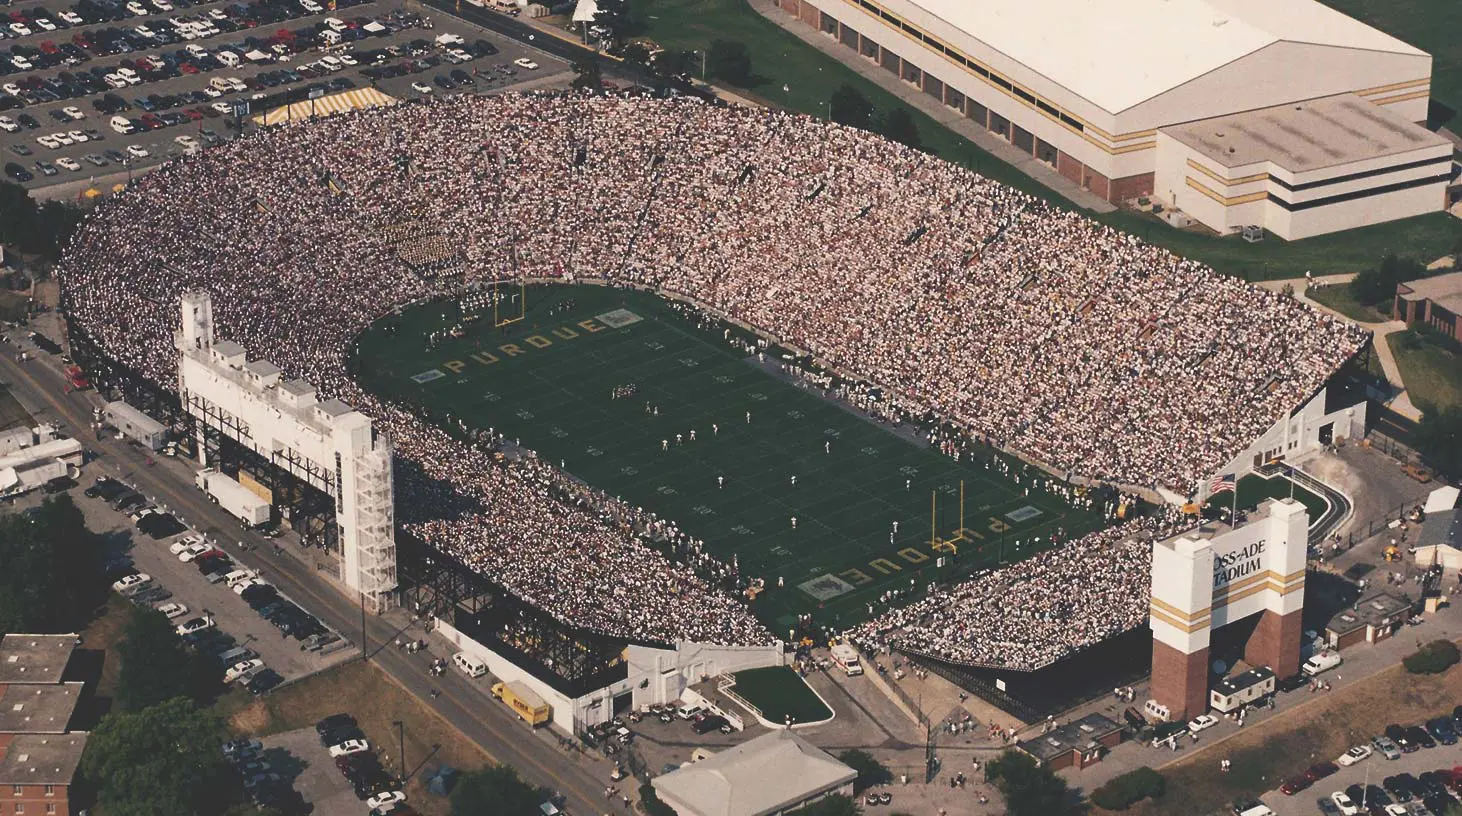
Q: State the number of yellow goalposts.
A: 2